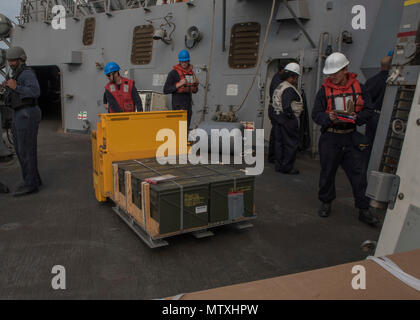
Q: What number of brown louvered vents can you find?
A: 3